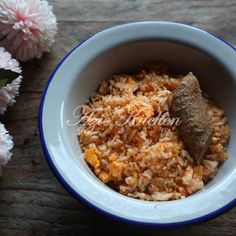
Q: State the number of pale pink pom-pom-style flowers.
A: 3